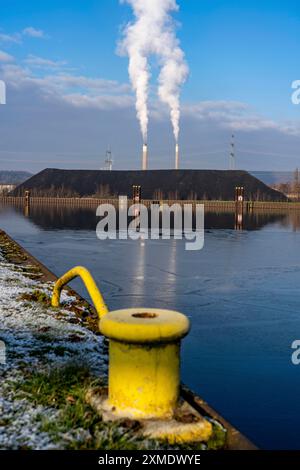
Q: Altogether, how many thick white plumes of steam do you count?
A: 2